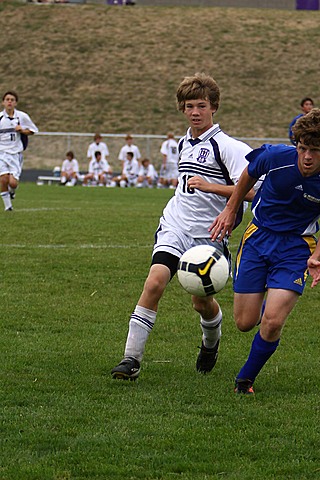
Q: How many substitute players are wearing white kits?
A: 7